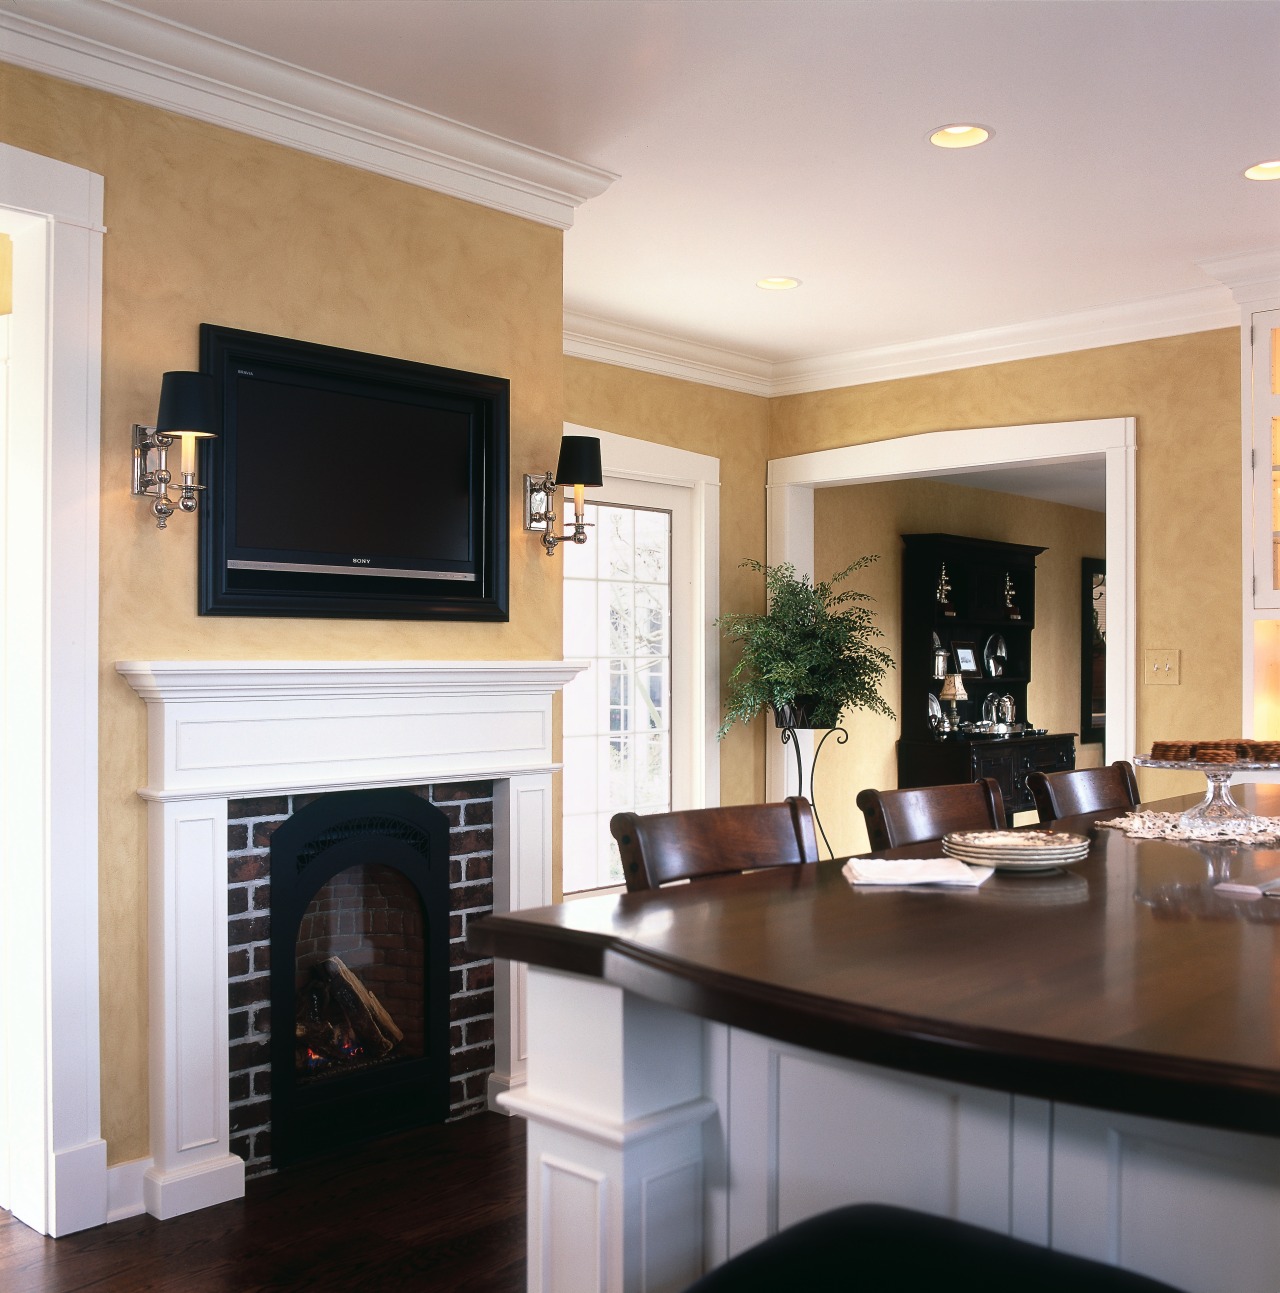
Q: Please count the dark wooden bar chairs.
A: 3